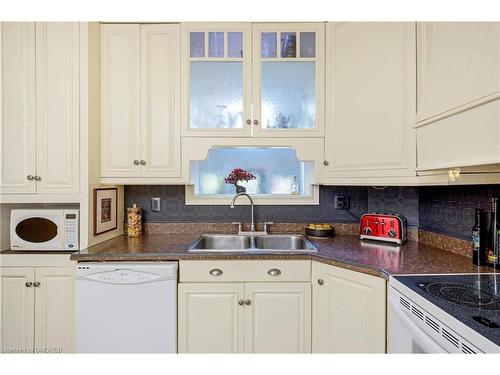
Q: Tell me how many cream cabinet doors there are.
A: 12